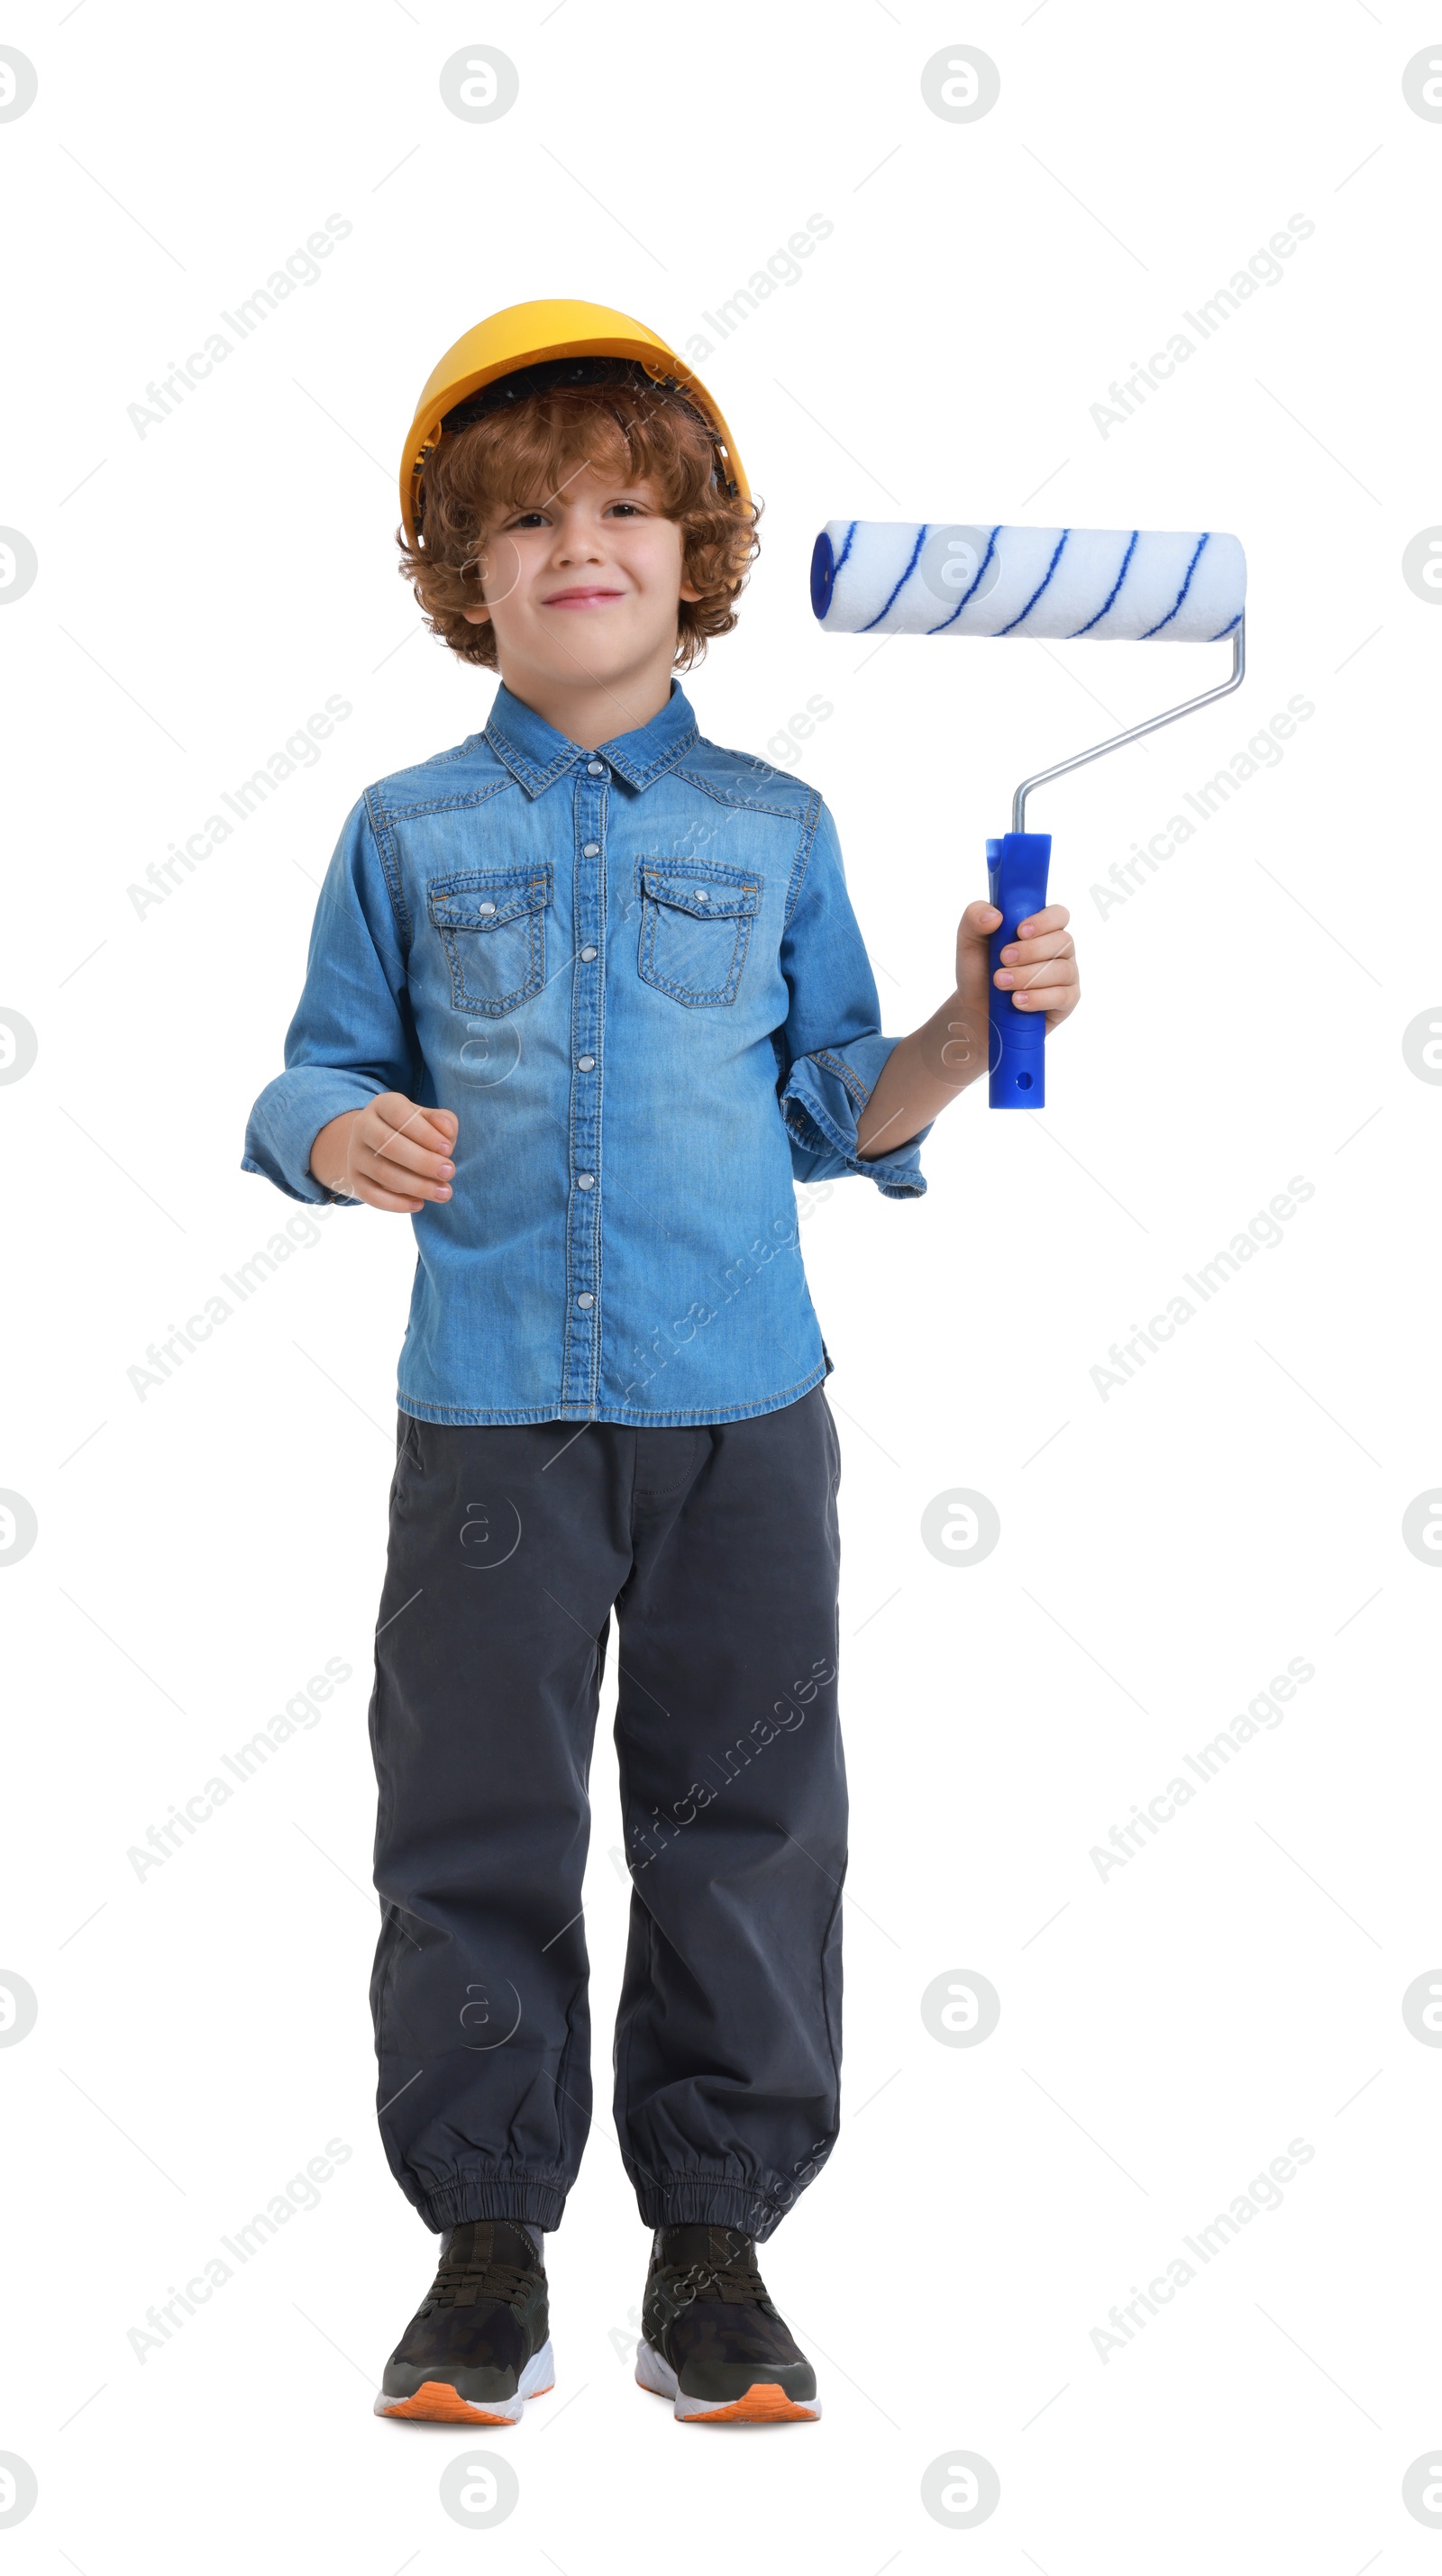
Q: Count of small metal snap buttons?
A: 8